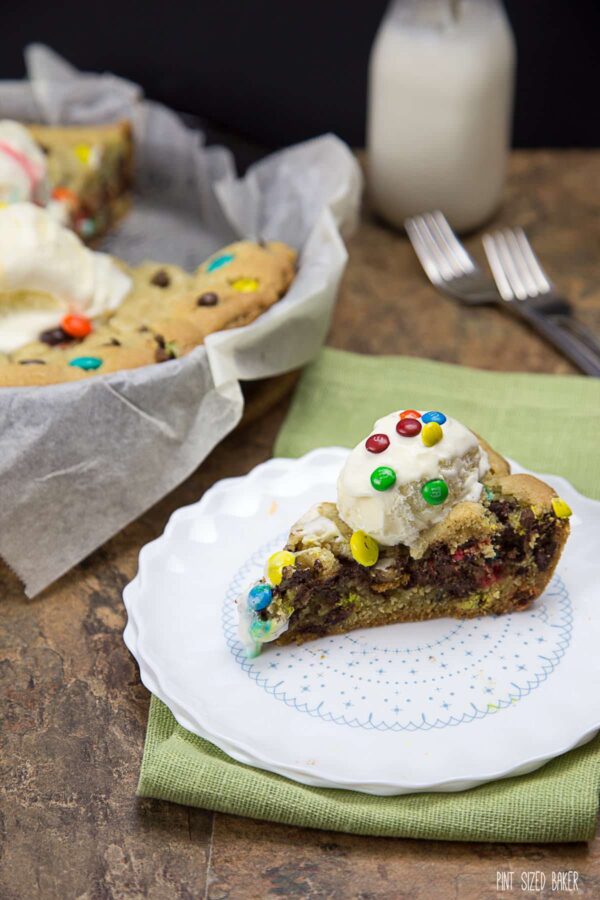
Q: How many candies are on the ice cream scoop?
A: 7